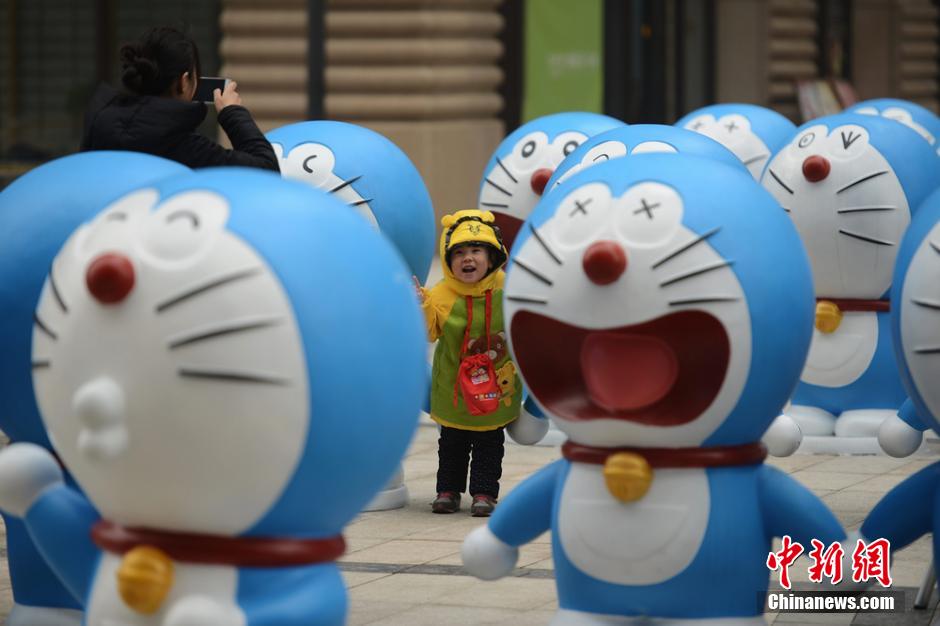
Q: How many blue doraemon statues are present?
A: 10